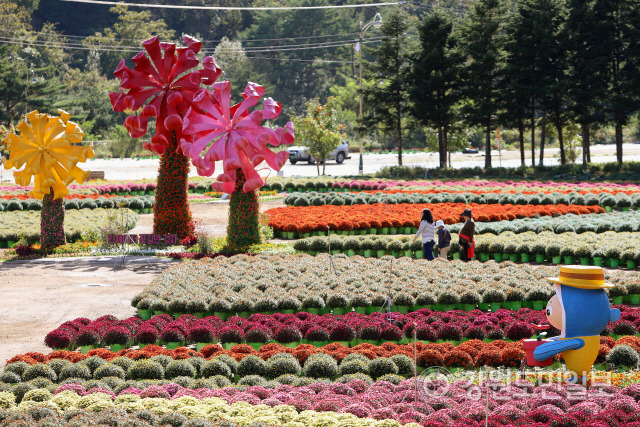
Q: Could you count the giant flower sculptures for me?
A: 3